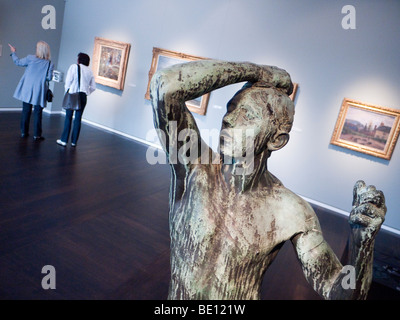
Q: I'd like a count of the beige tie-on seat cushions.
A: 0